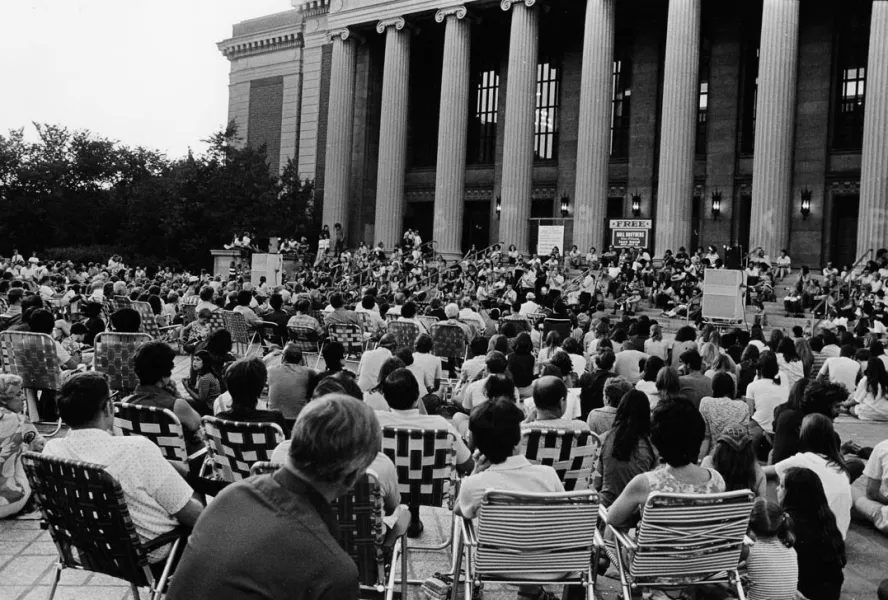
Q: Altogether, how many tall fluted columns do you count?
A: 8